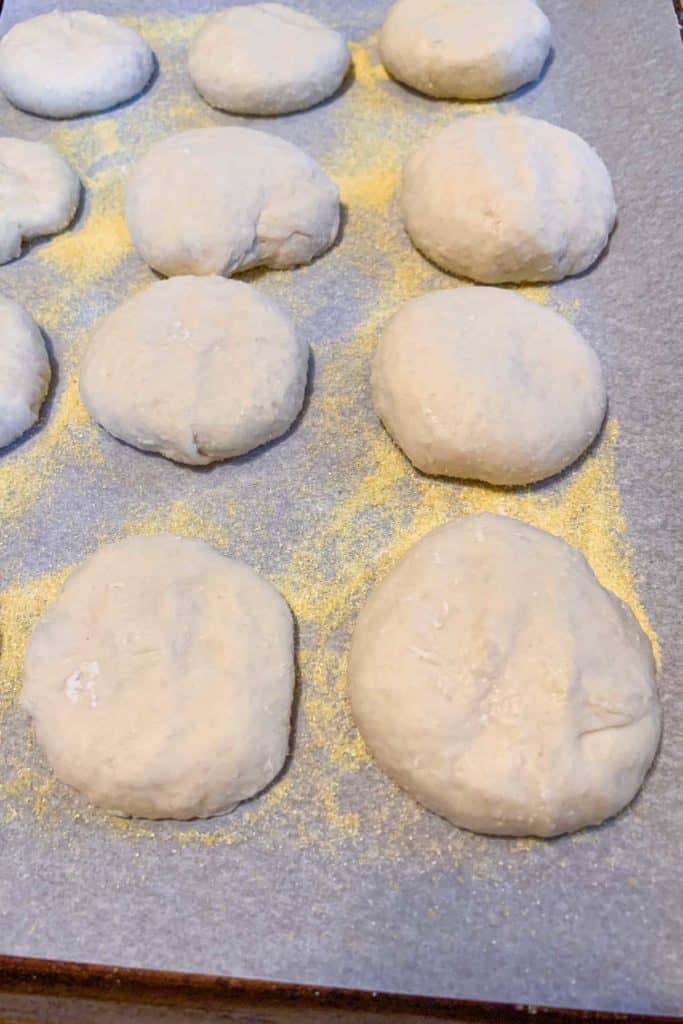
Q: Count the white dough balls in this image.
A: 11